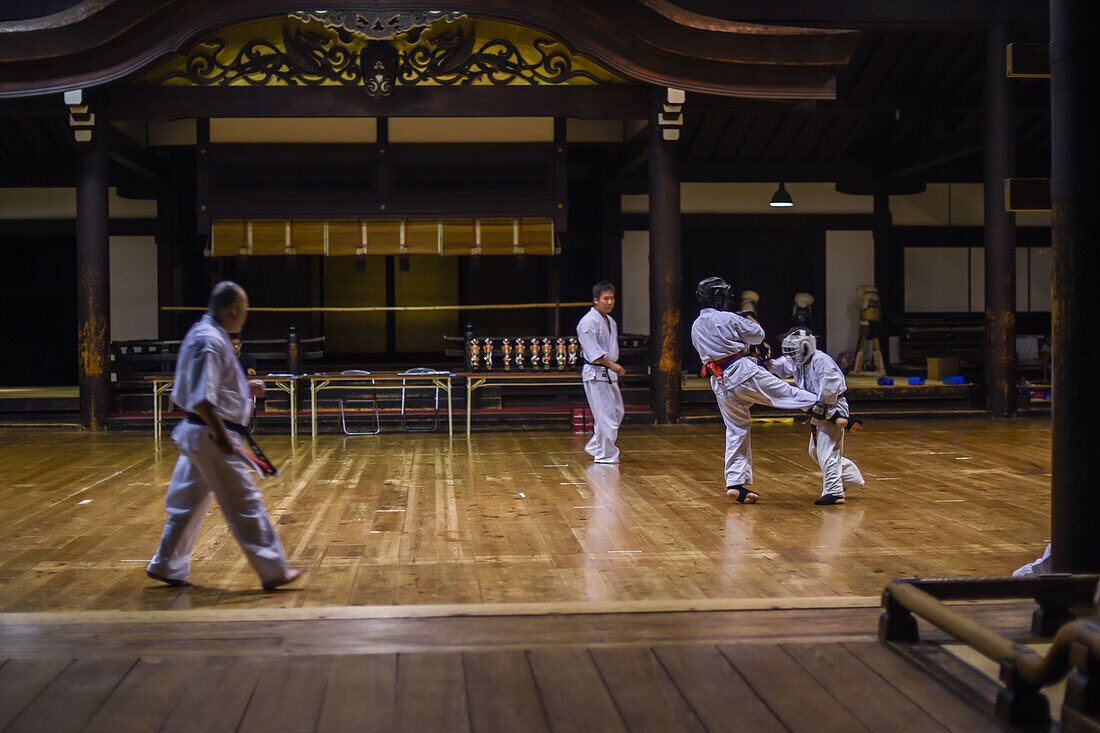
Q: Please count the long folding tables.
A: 3